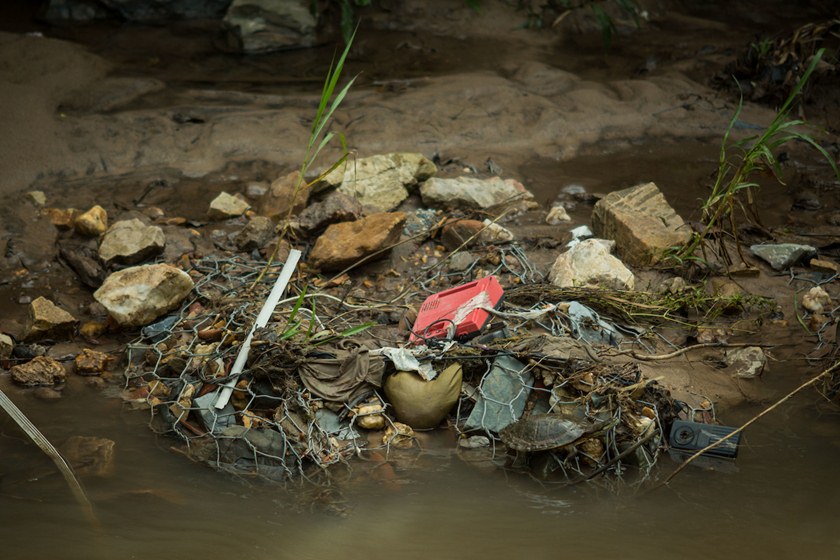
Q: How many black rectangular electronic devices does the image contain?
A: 1